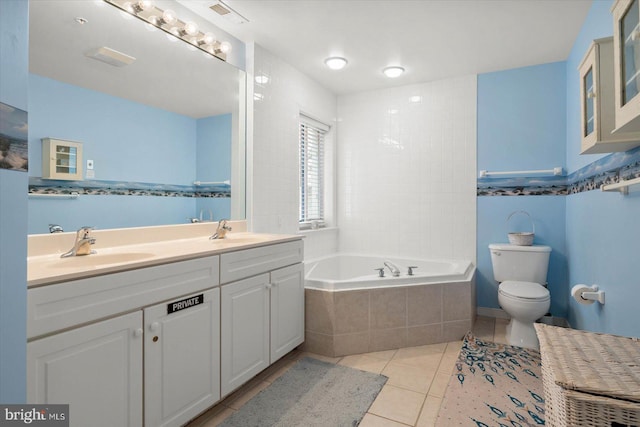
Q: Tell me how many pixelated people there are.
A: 0